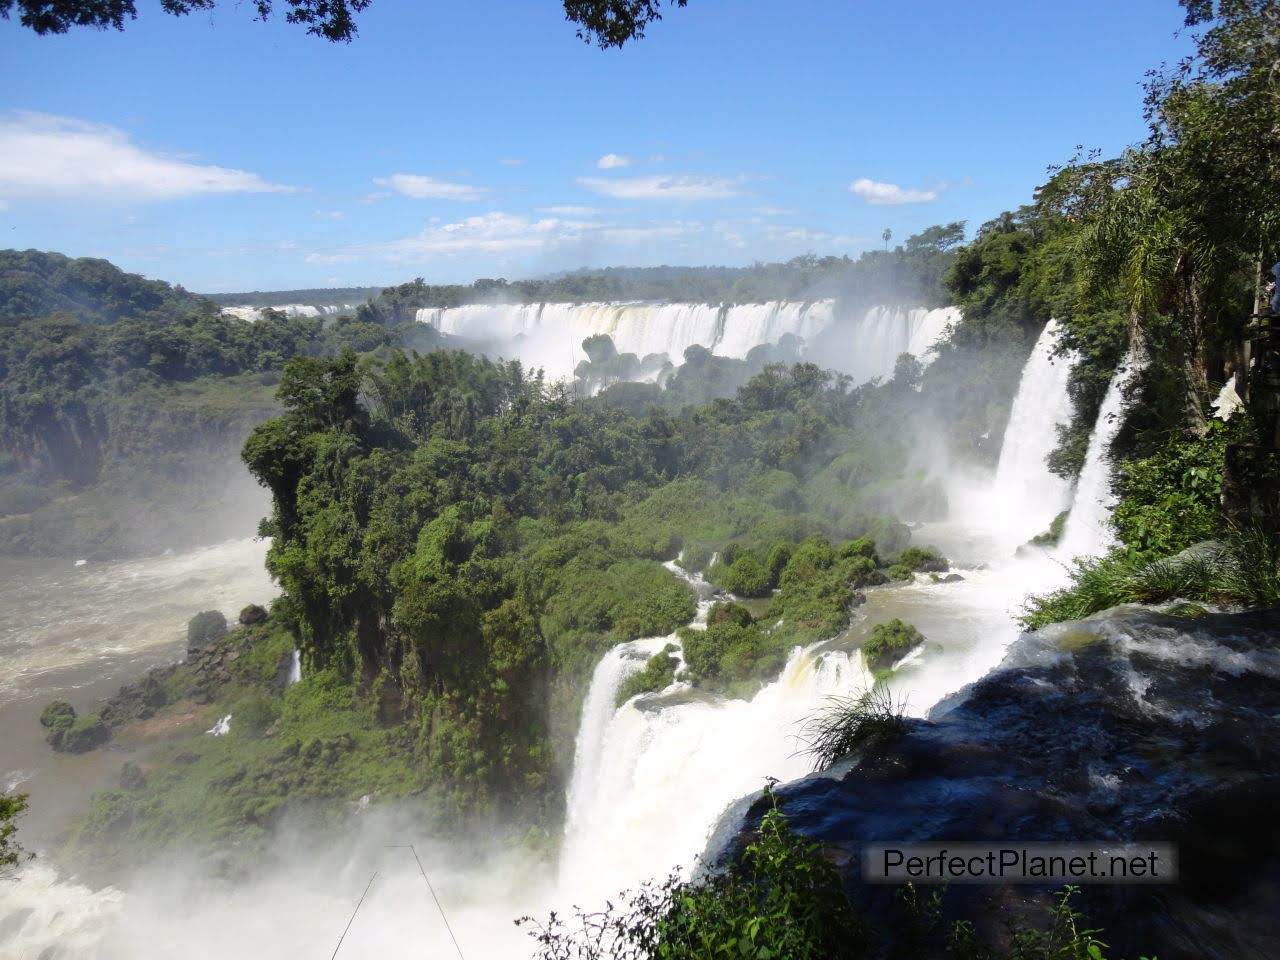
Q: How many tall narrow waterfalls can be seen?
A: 2